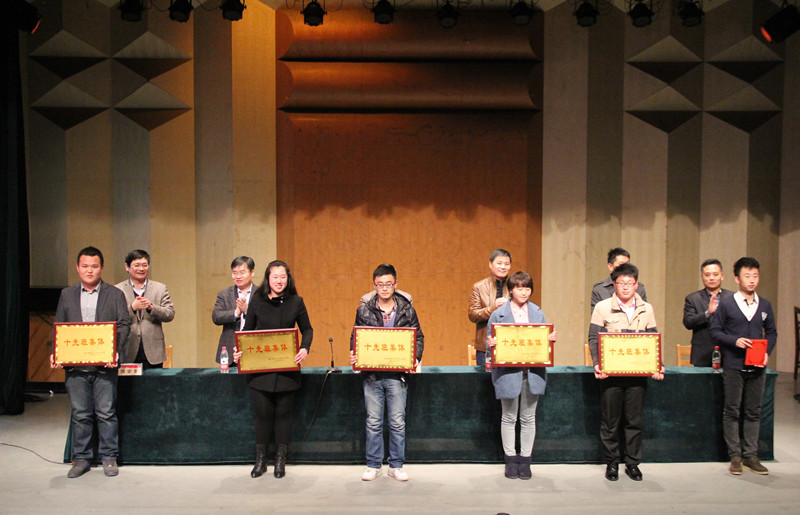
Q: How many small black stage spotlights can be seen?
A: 10